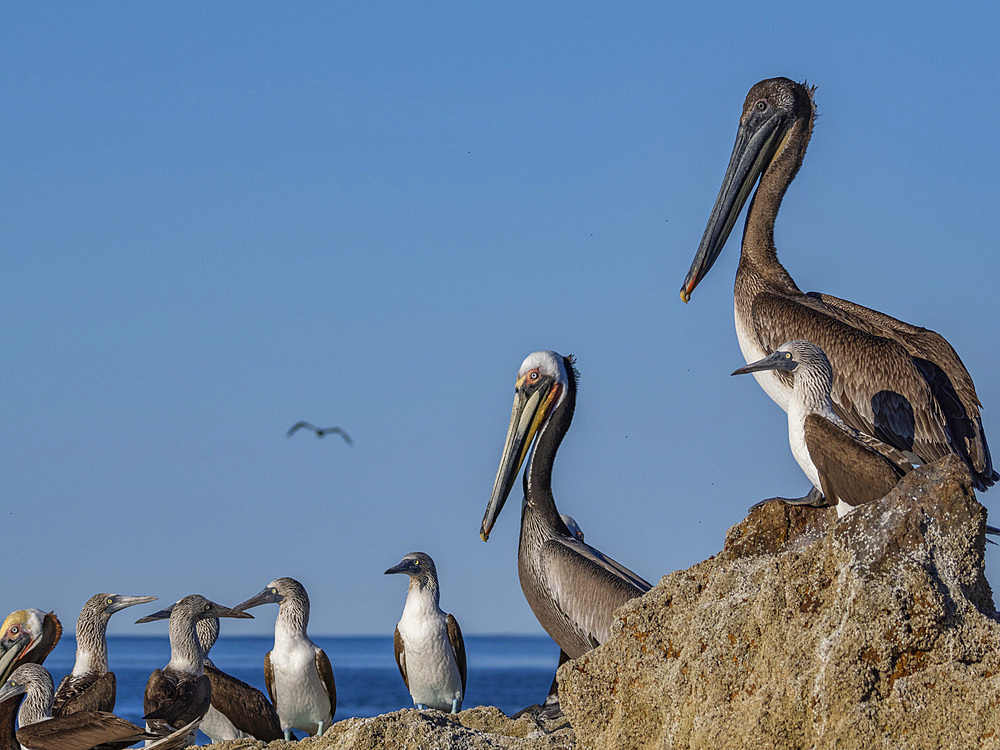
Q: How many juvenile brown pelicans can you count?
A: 1